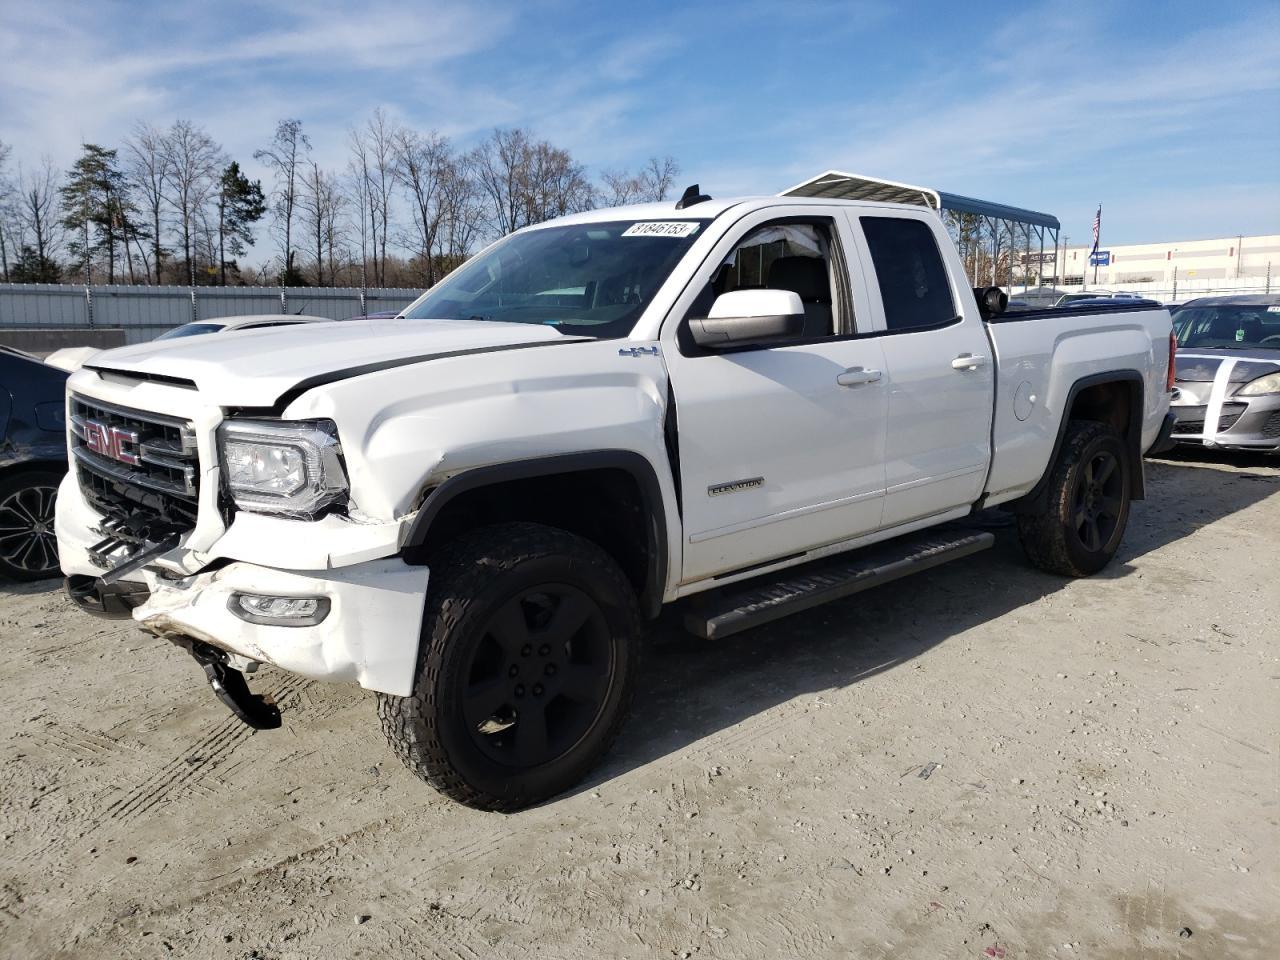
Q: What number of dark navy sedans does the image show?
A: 1